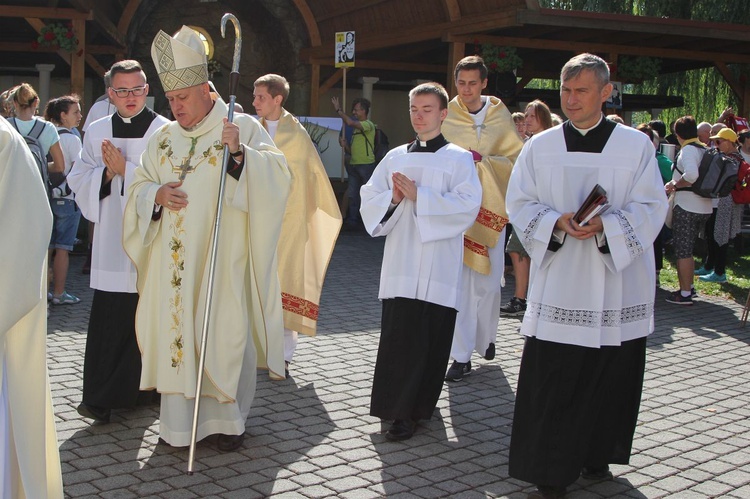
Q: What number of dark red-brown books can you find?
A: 1